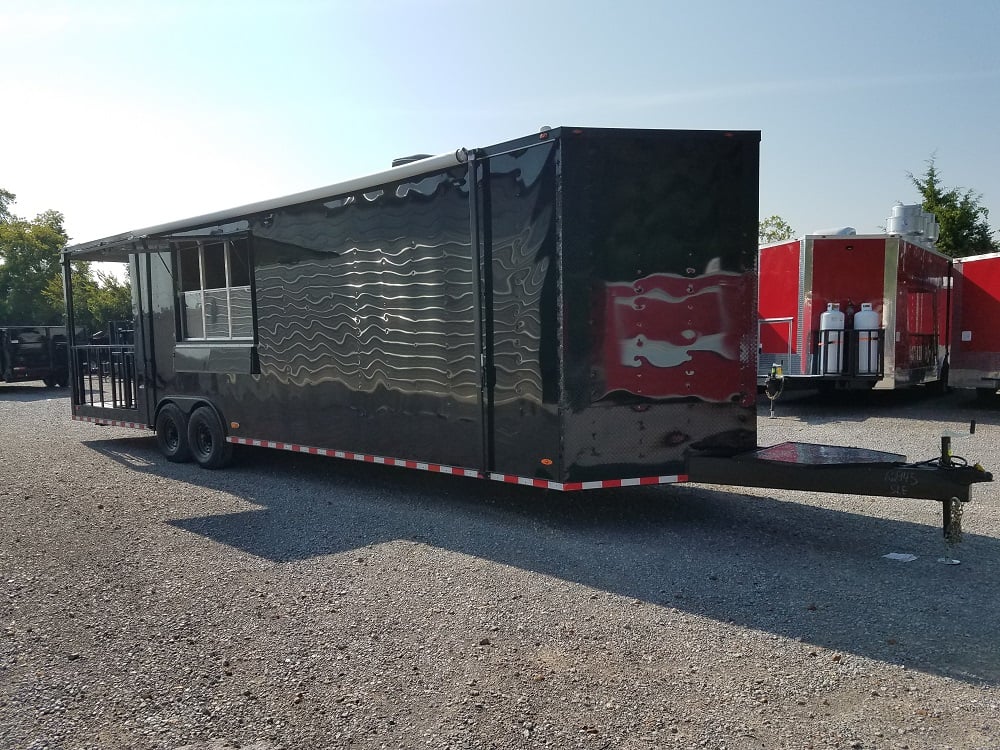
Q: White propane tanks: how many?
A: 2